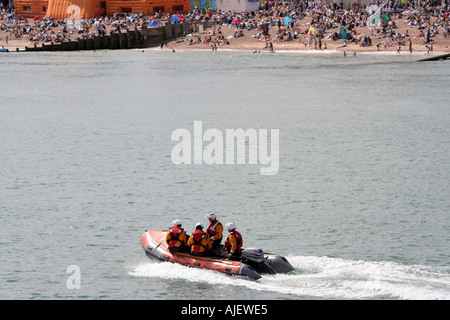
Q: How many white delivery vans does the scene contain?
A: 0